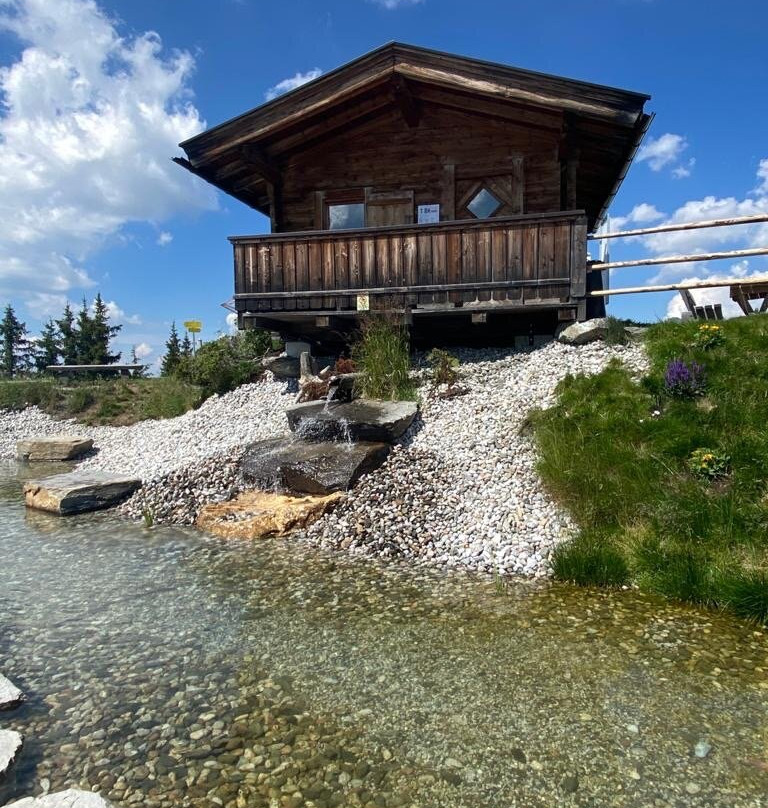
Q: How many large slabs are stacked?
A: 3